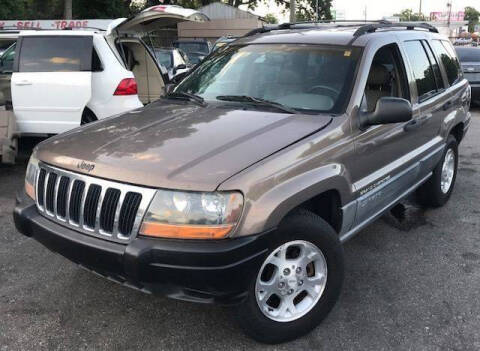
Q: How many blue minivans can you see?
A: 0